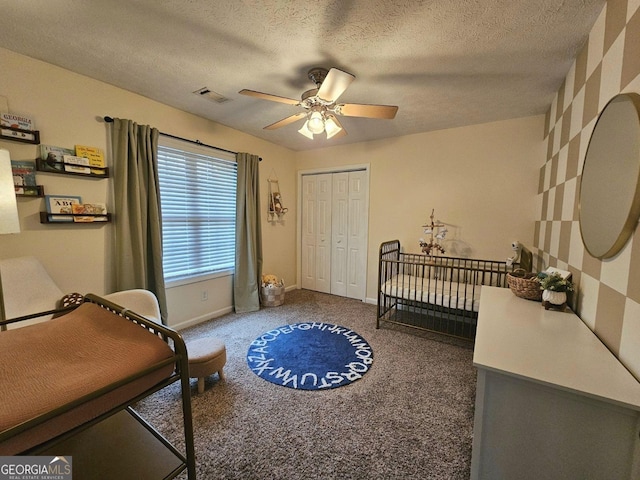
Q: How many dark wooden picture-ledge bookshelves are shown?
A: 4